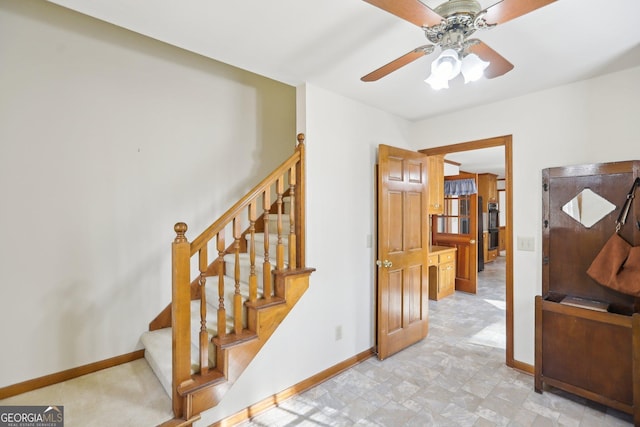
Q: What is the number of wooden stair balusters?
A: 7